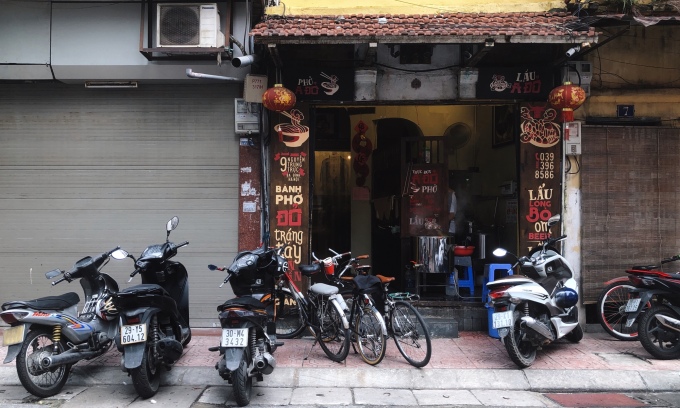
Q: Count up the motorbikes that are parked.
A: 5